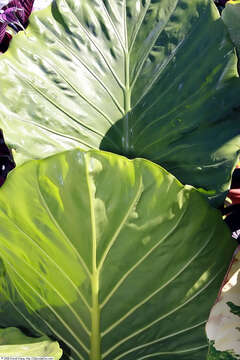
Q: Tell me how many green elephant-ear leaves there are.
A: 2